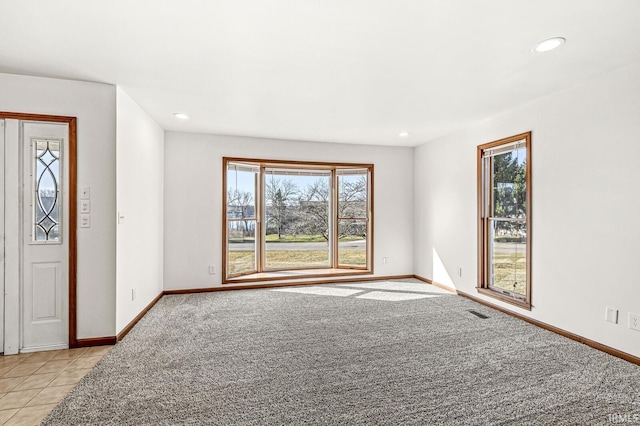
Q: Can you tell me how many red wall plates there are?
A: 0